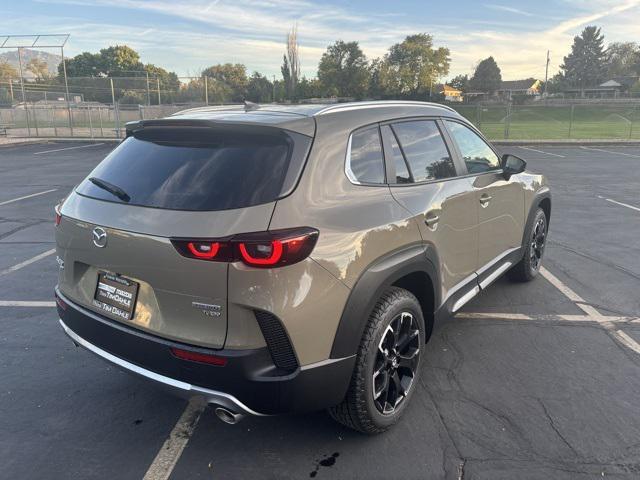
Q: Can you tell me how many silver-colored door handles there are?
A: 2